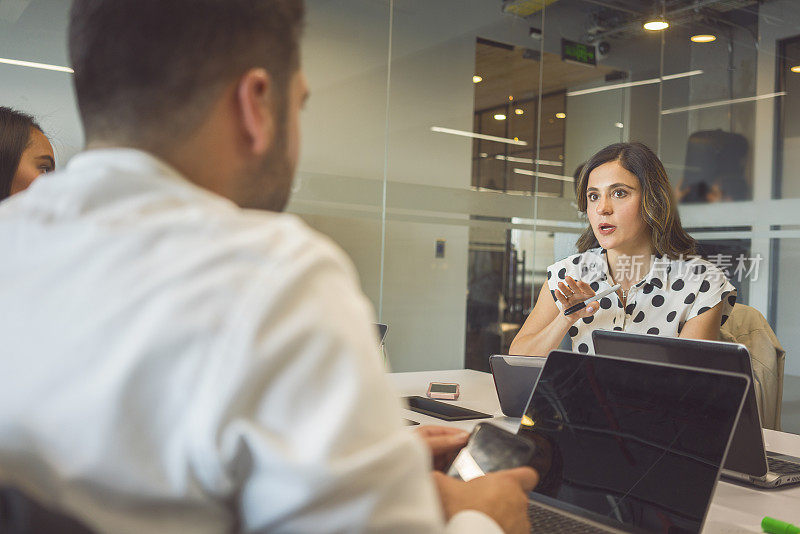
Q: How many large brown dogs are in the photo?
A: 0